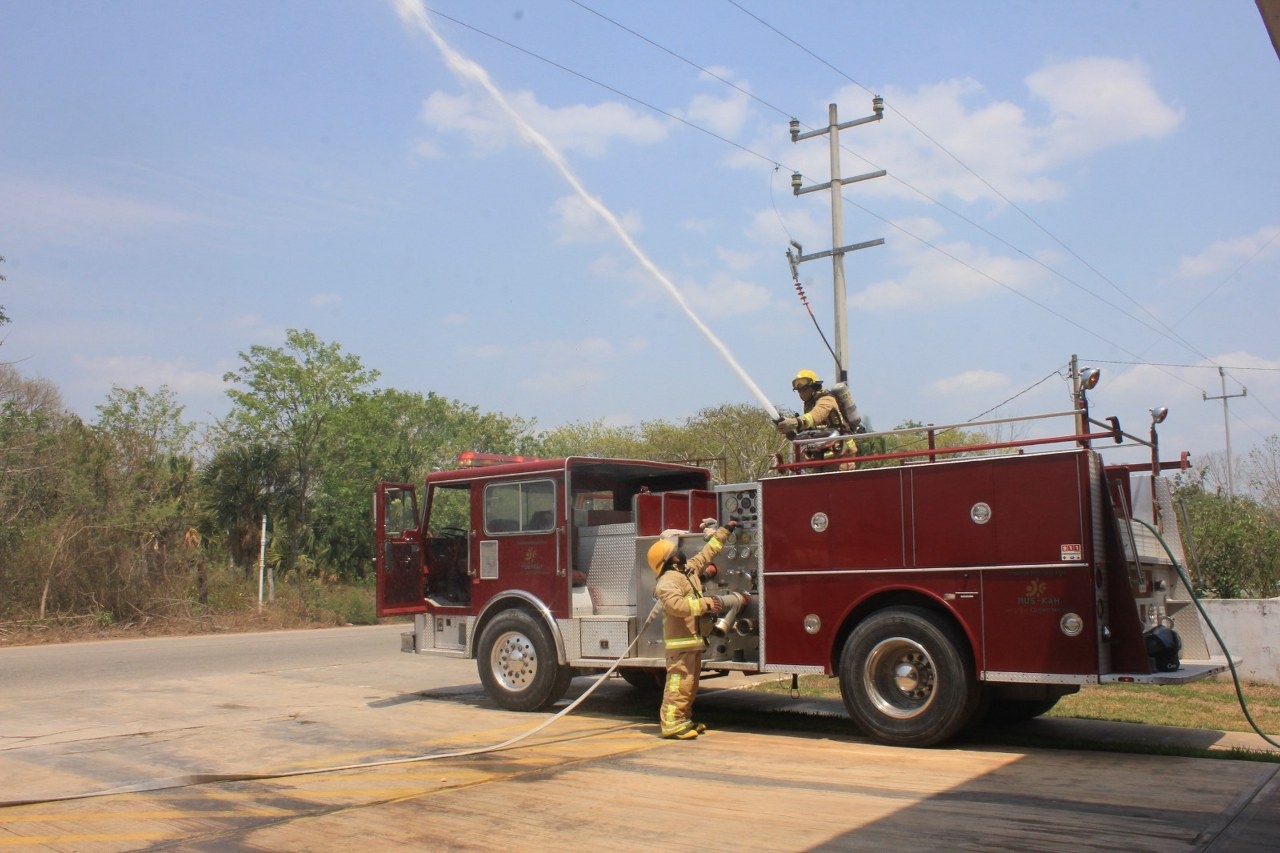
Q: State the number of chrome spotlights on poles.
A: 2